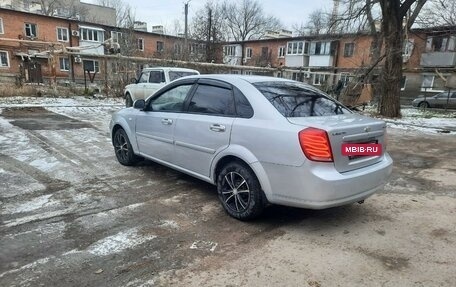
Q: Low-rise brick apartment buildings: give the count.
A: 2